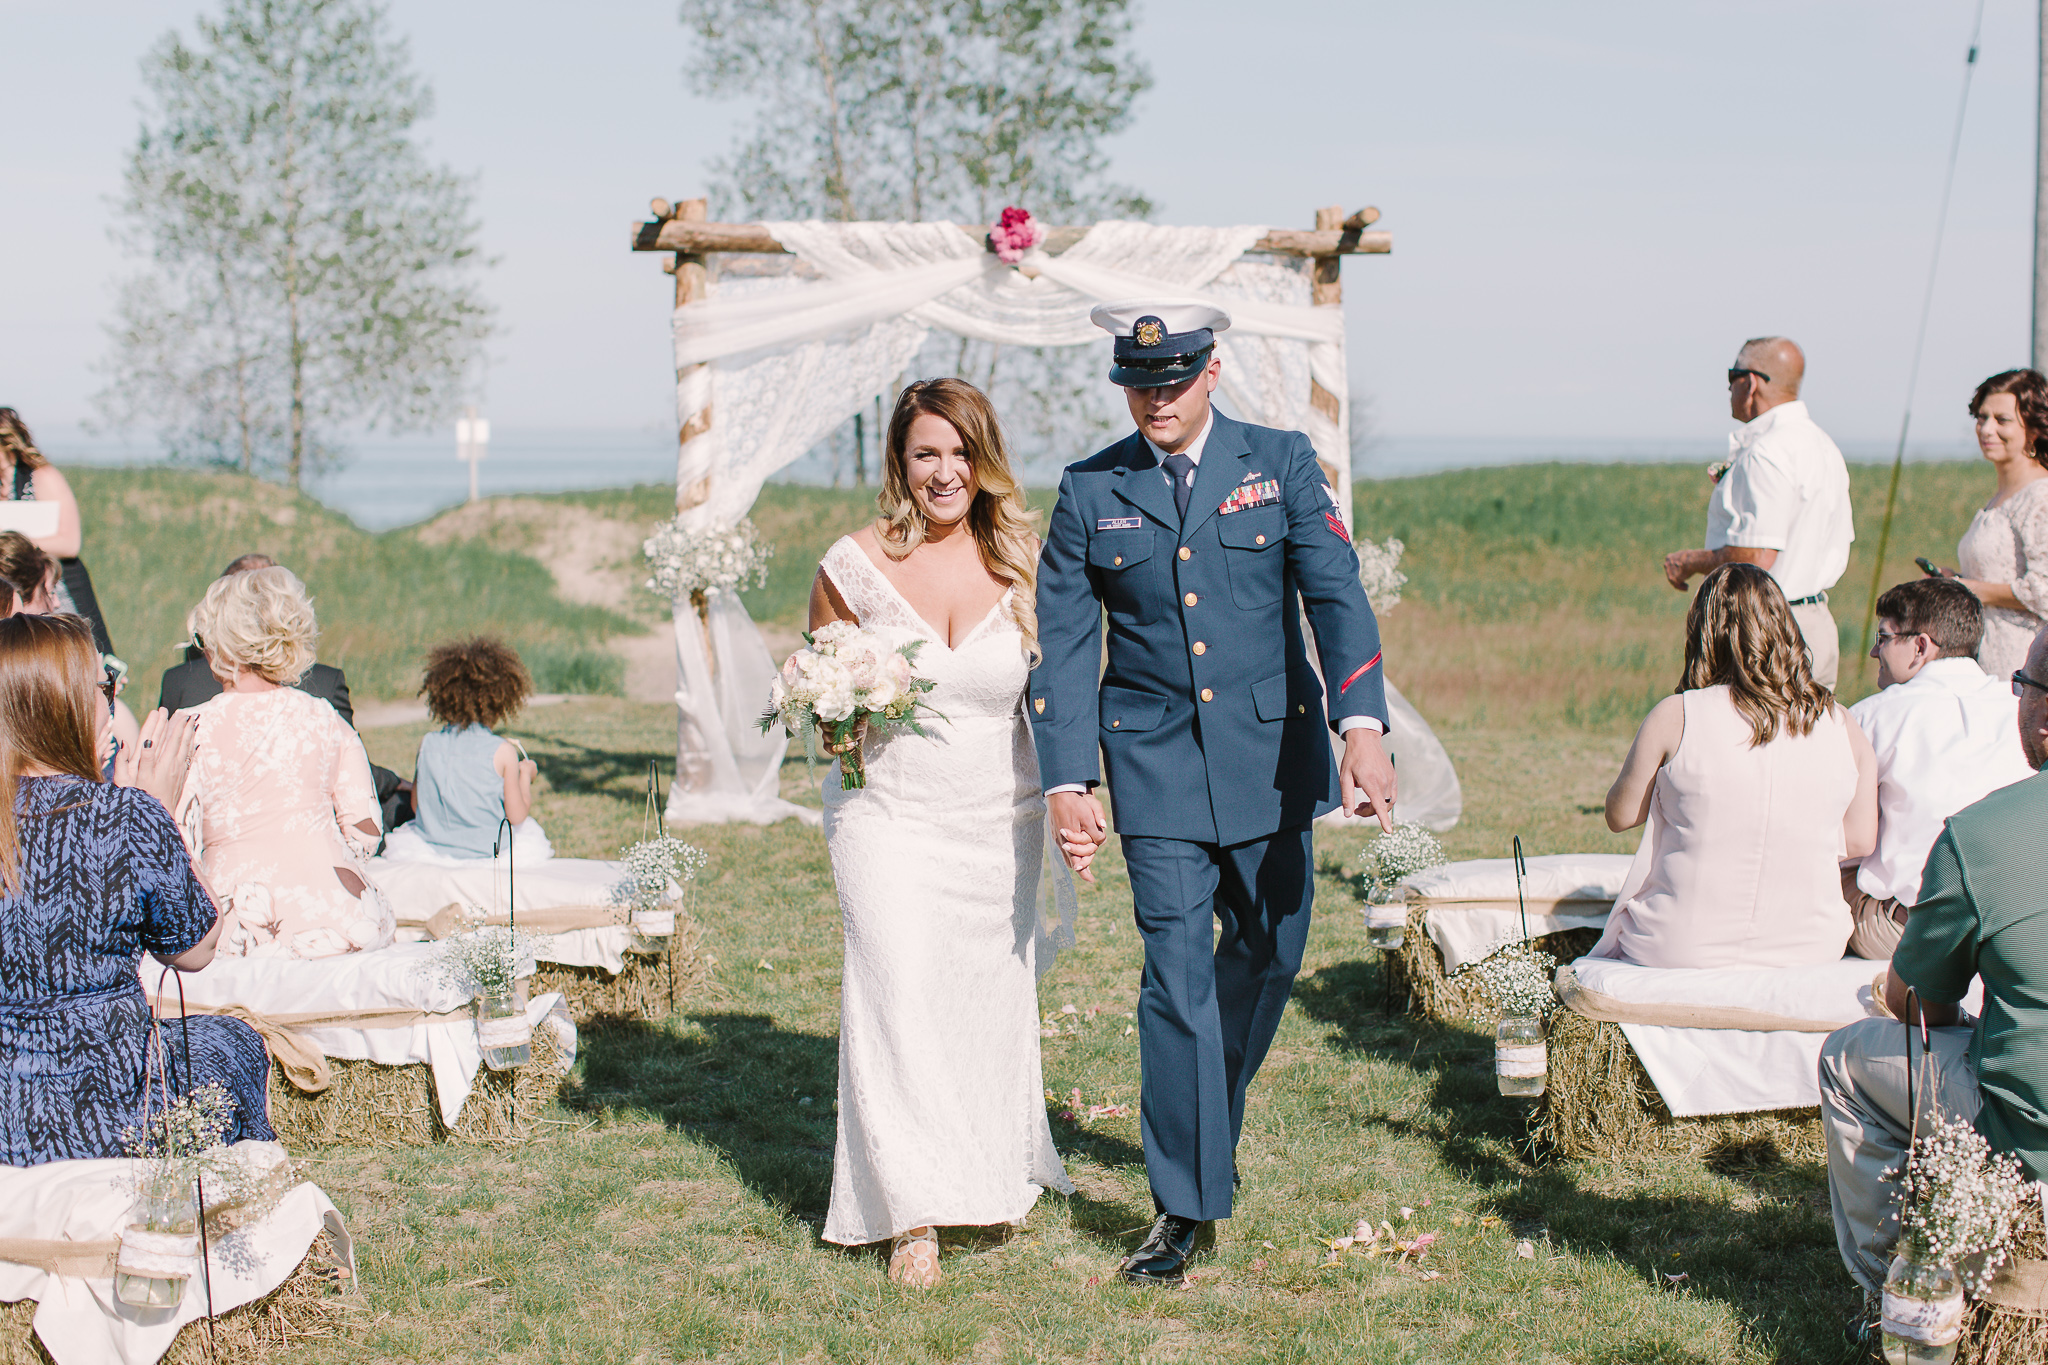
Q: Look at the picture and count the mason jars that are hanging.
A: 6